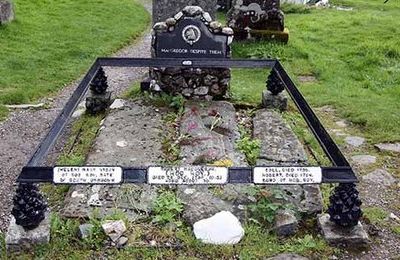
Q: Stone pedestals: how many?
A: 4